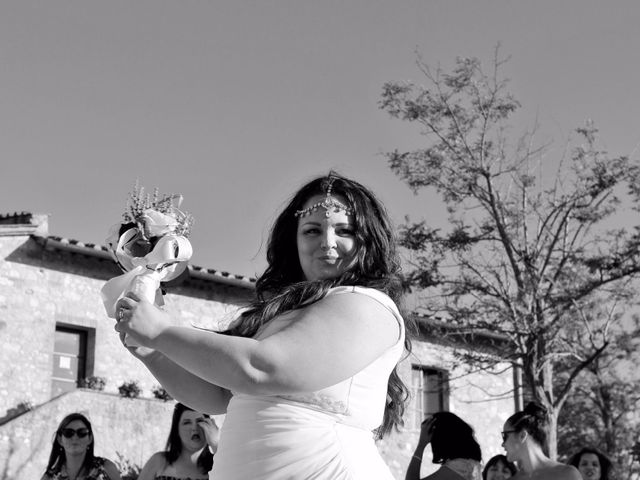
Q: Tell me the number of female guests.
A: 6